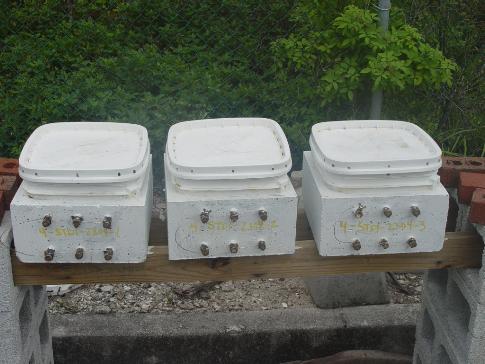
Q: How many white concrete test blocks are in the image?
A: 3